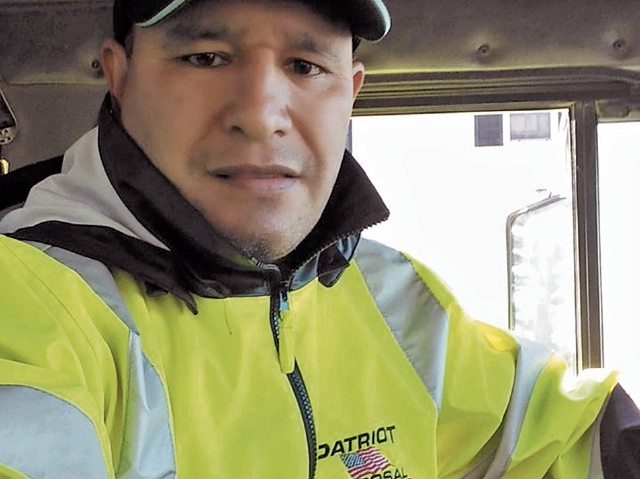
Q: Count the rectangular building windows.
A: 2